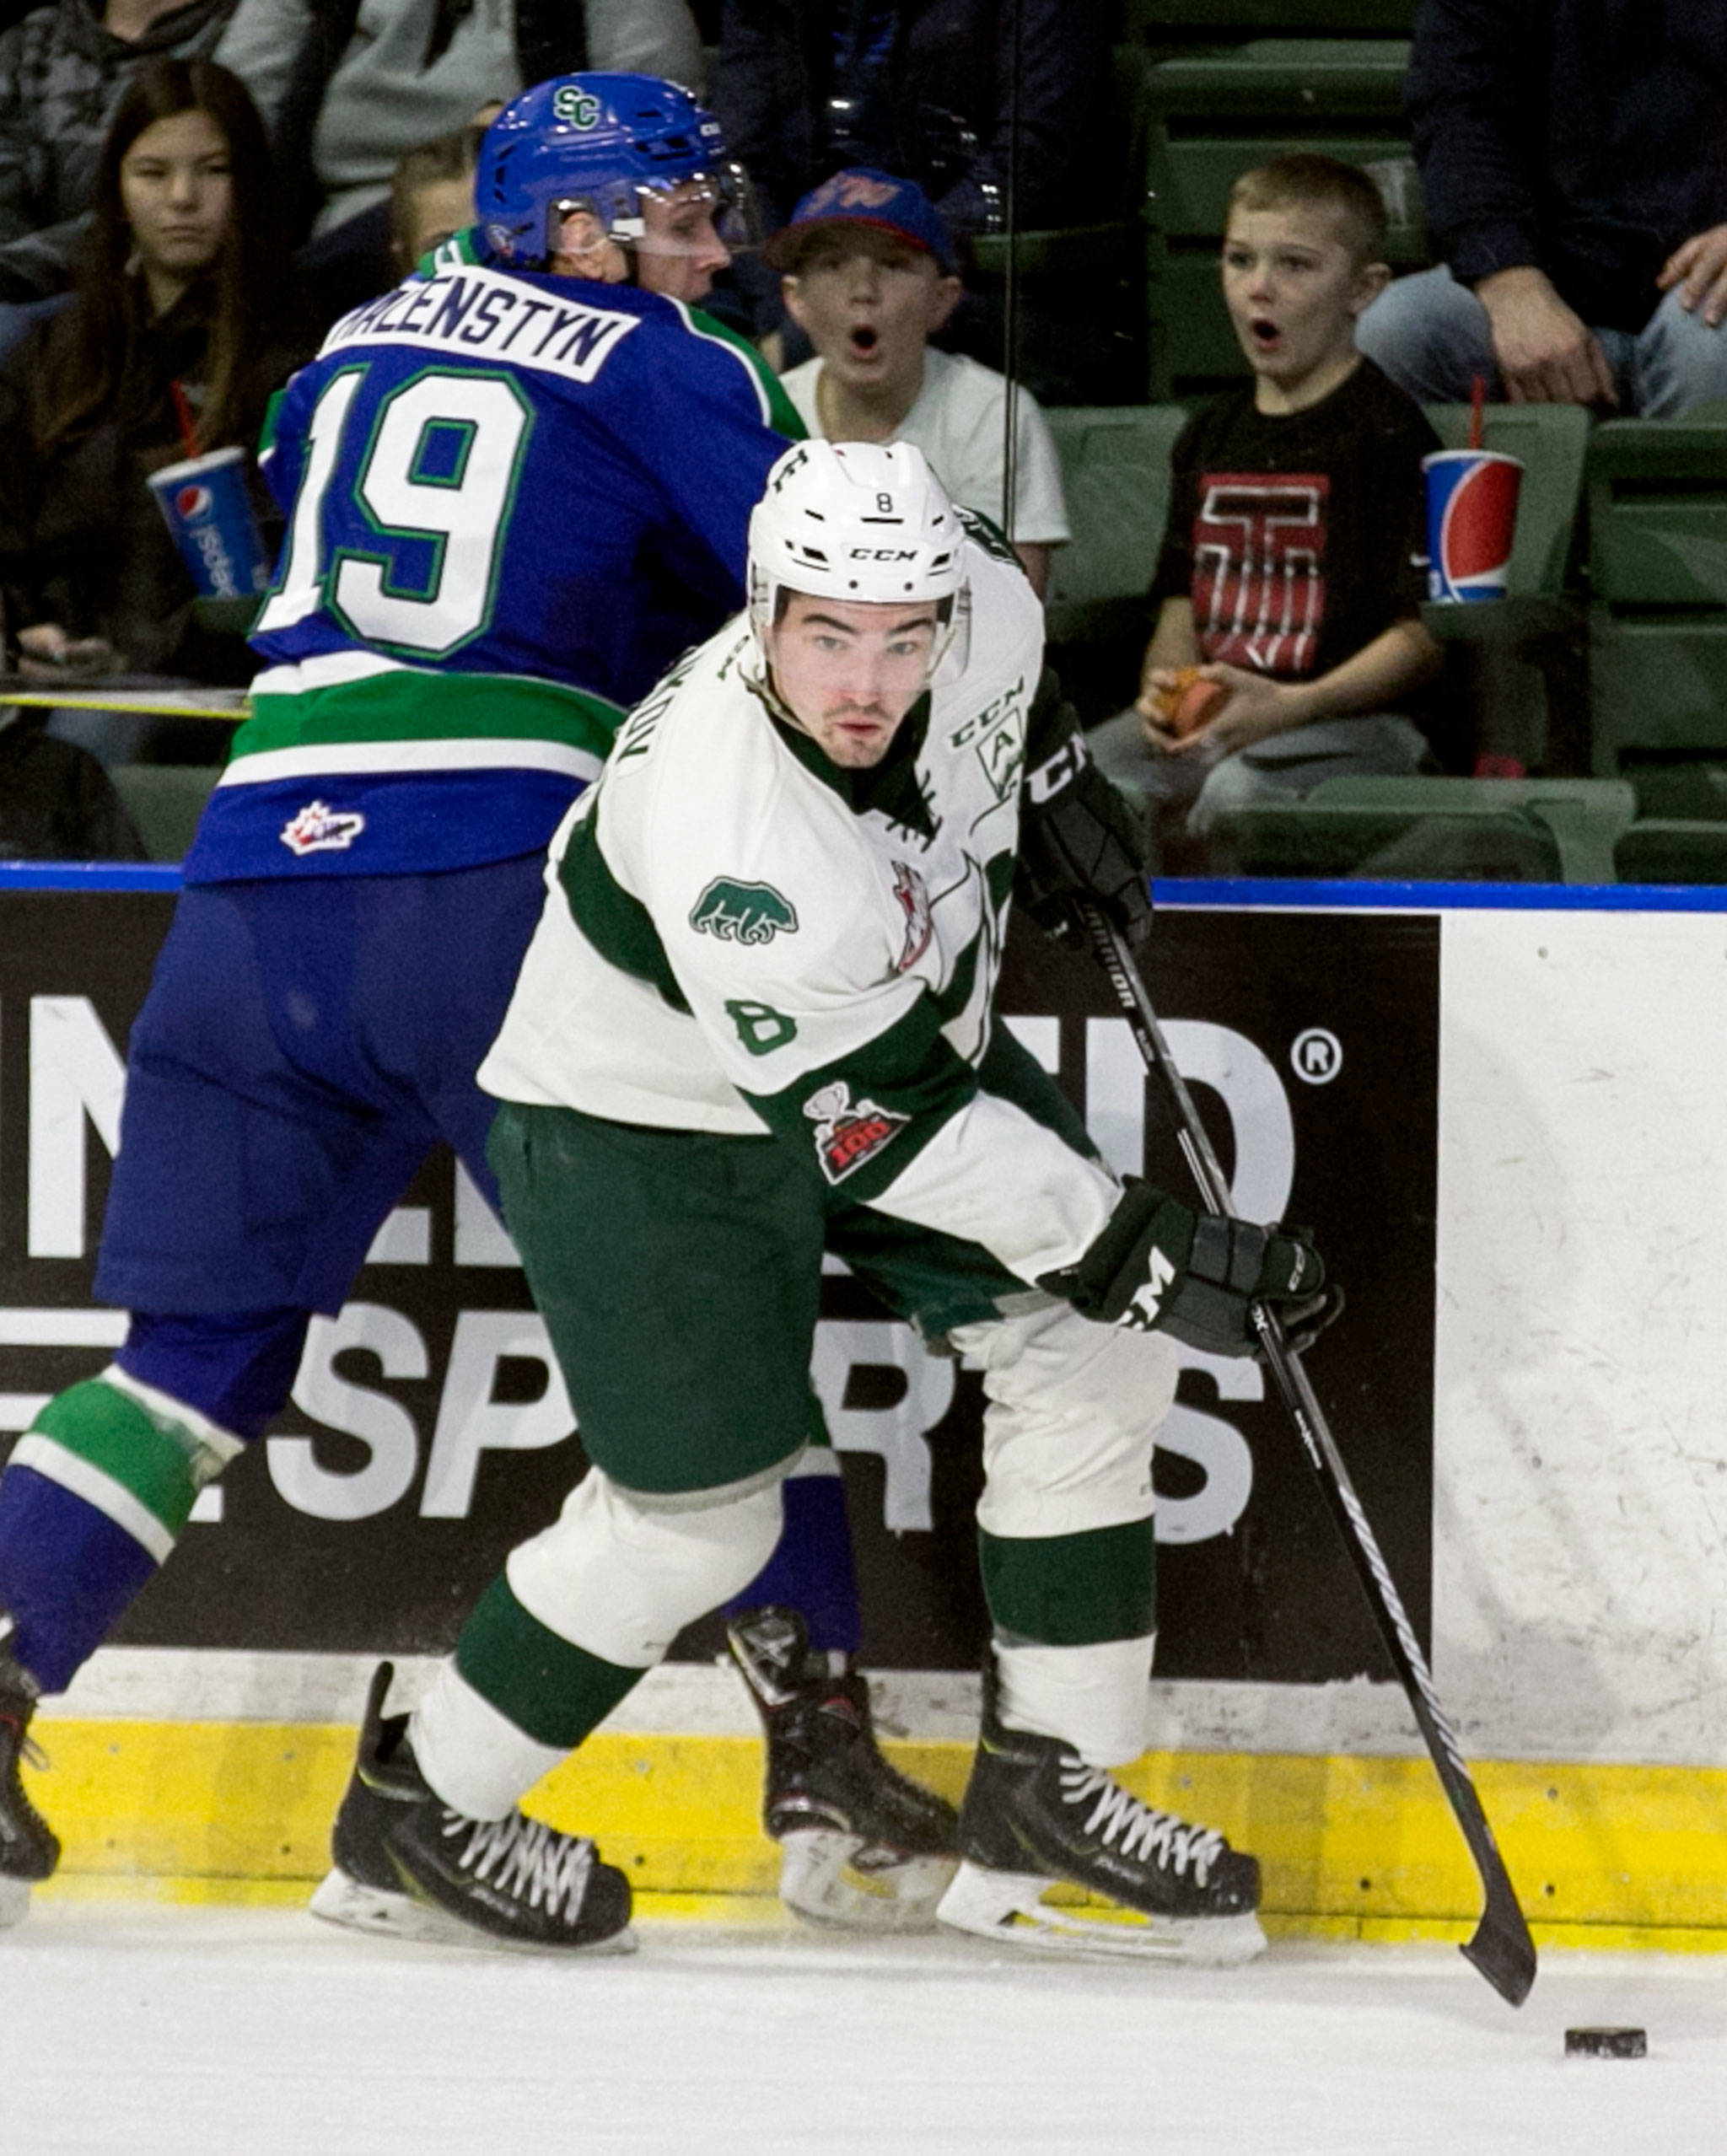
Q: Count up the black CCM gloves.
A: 2